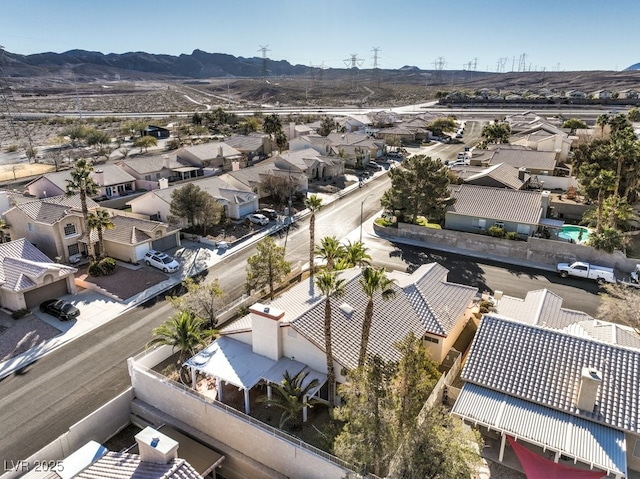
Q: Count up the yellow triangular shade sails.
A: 0